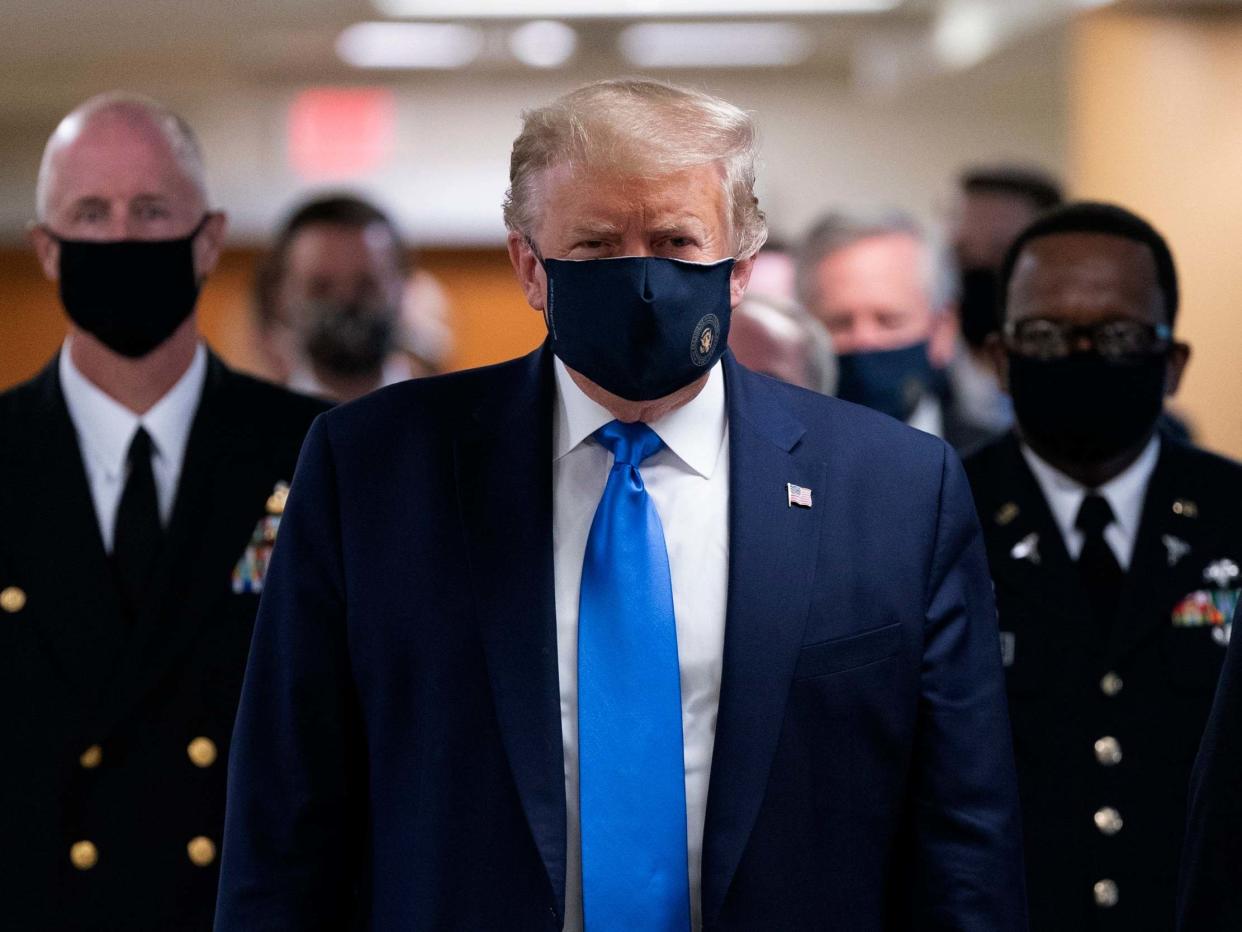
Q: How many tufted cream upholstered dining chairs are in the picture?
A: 0